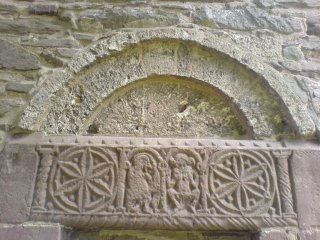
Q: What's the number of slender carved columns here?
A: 5